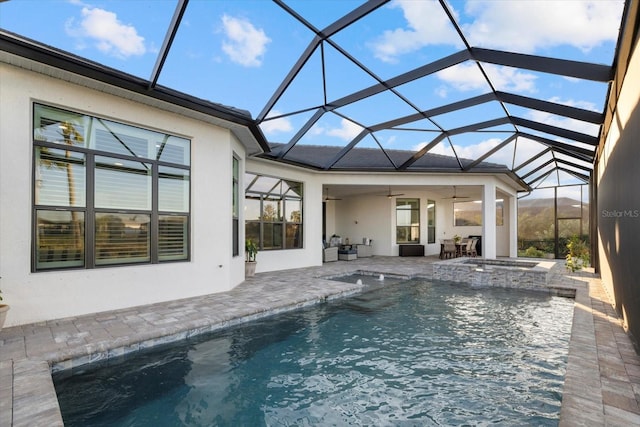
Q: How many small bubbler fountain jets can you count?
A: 2